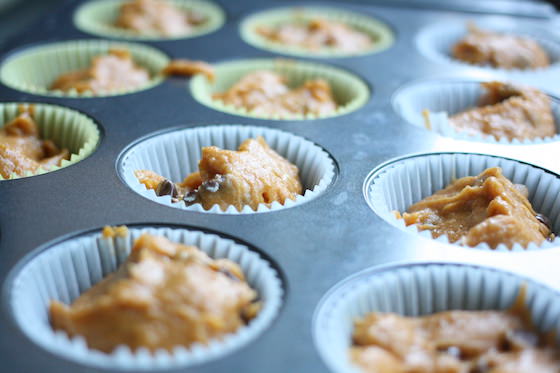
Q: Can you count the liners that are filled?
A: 11